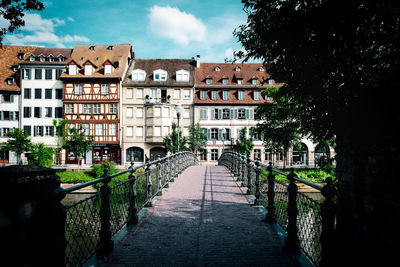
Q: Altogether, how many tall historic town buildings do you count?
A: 5